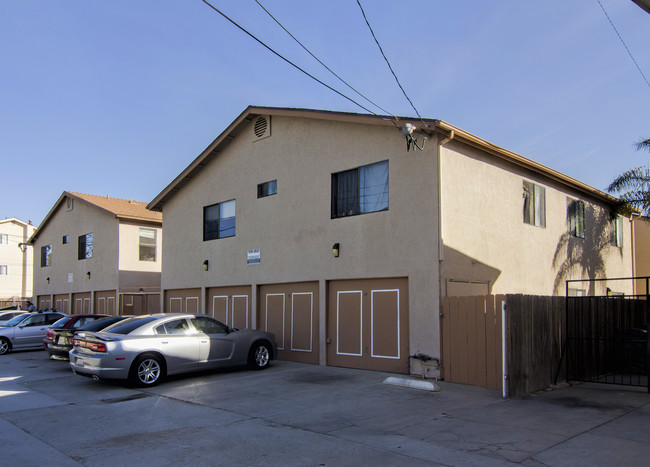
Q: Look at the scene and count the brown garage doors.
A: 8